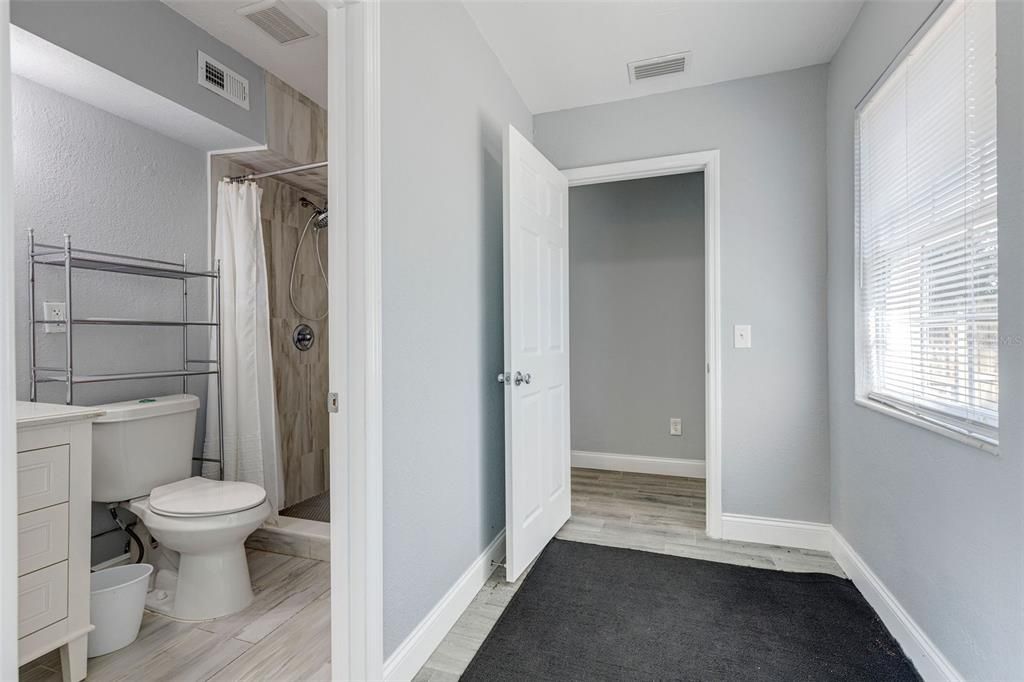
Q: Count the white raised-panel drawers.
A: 3